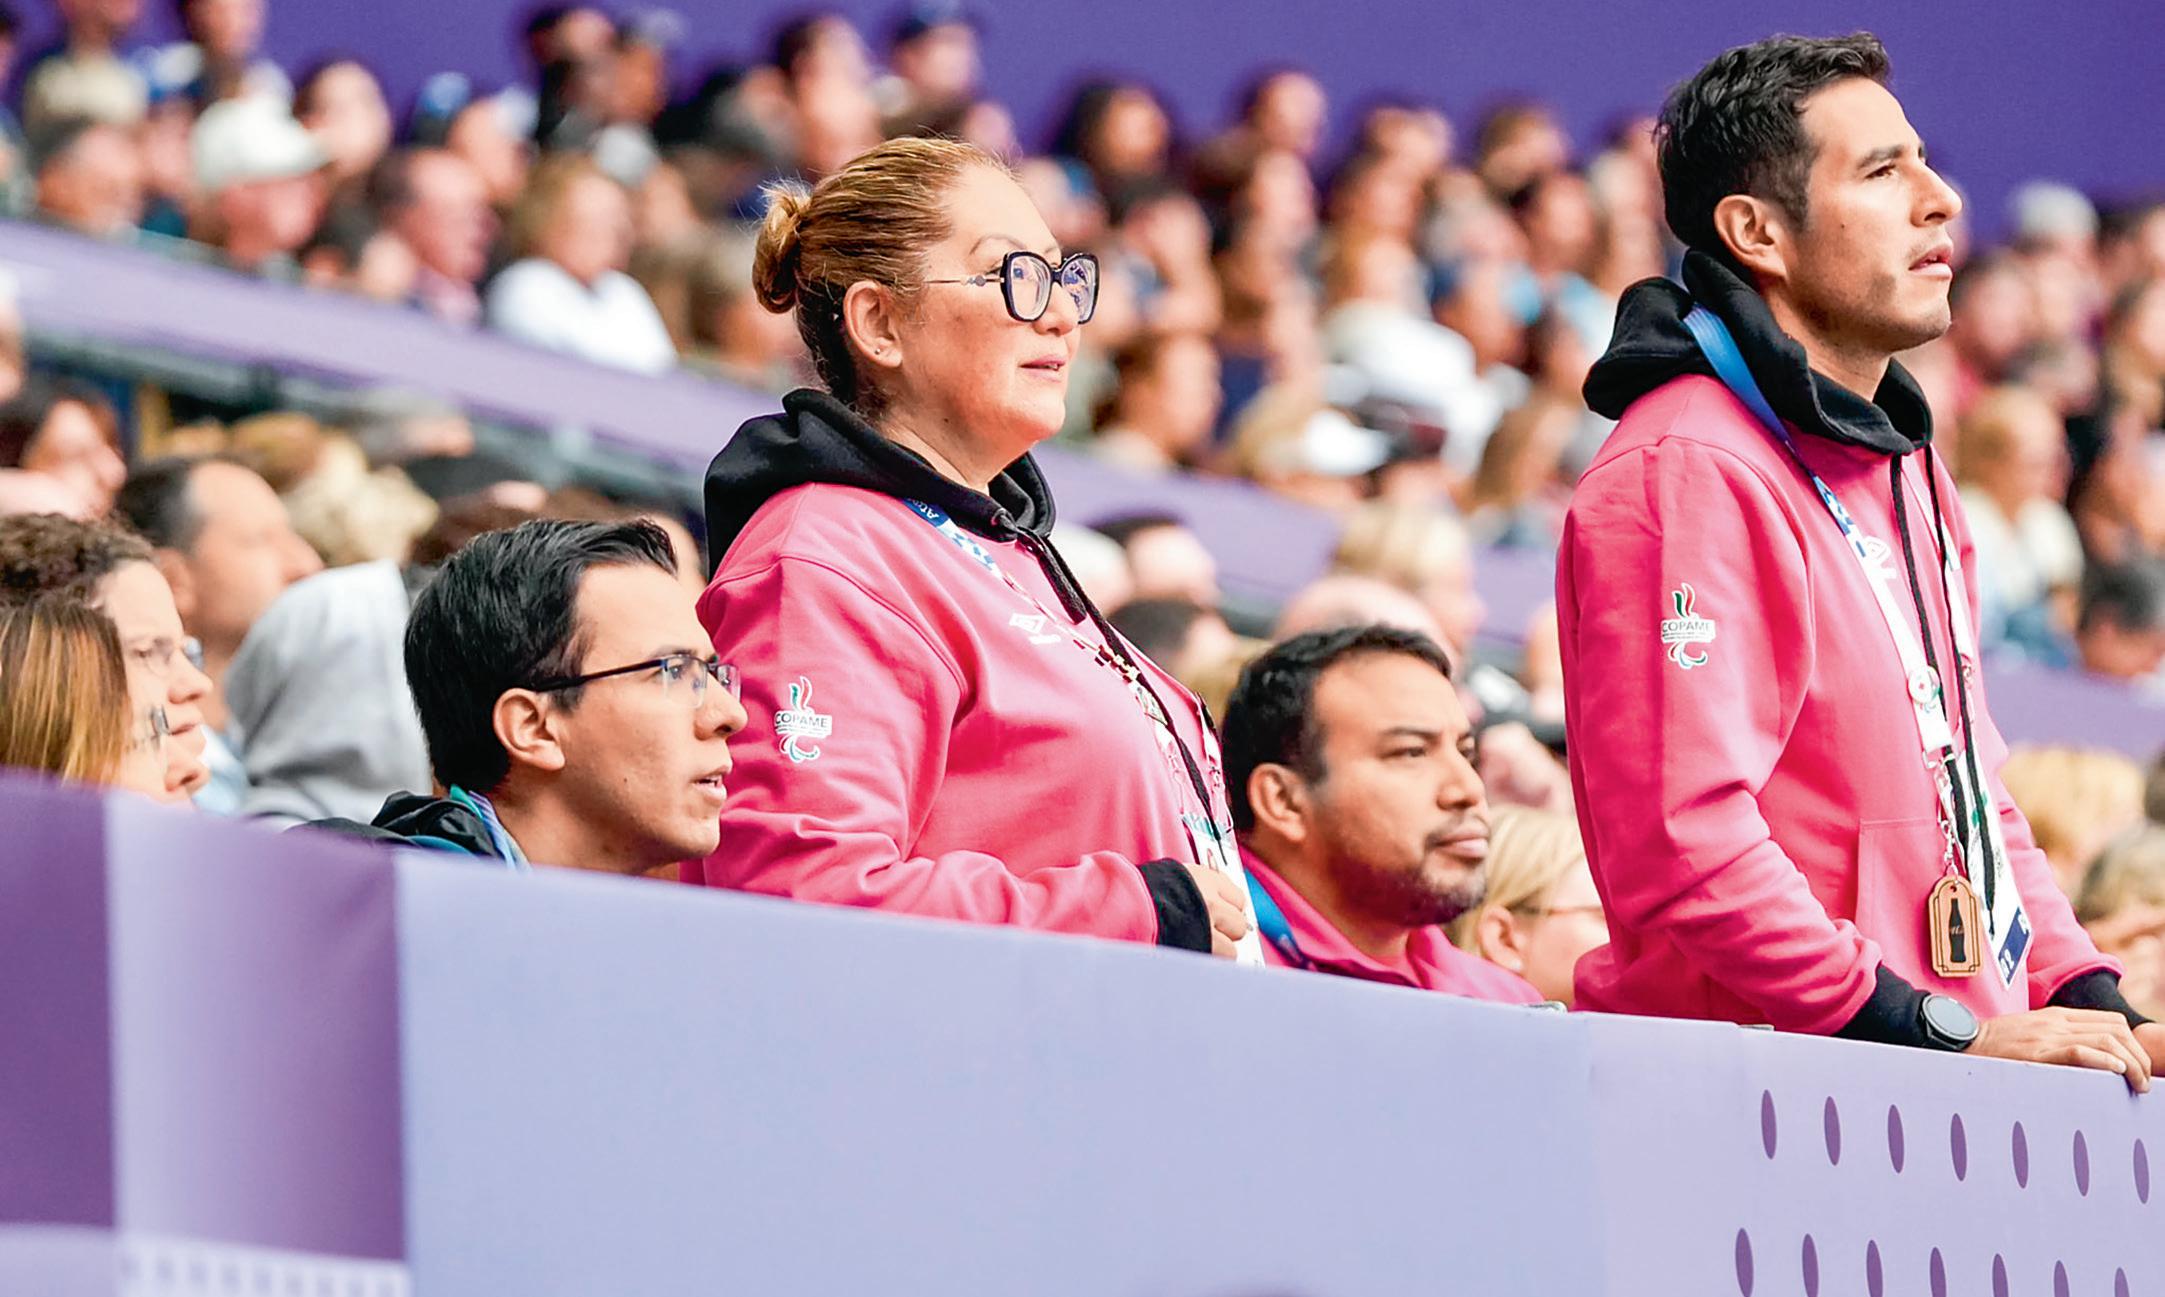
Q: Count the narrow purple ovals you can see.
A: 14